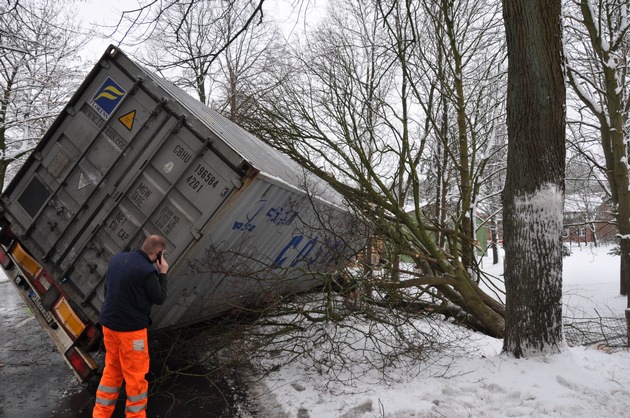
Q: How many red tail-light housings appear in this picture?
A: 2